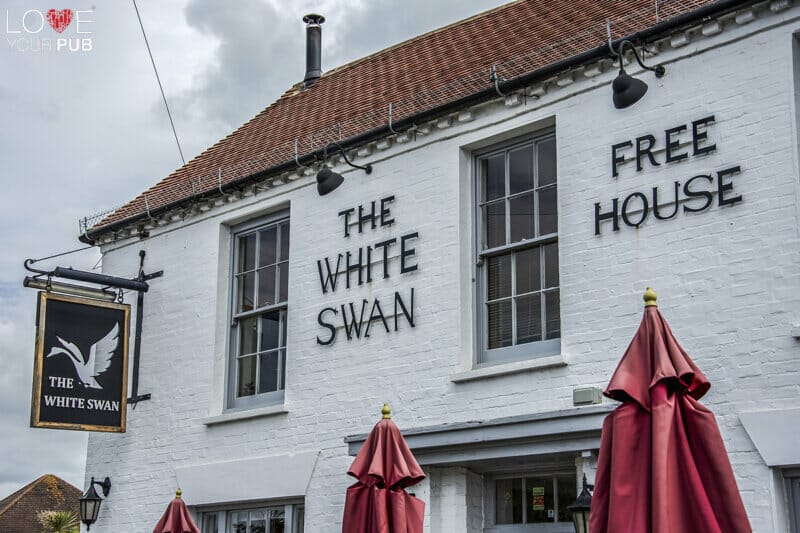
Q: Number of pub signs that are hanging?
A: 1